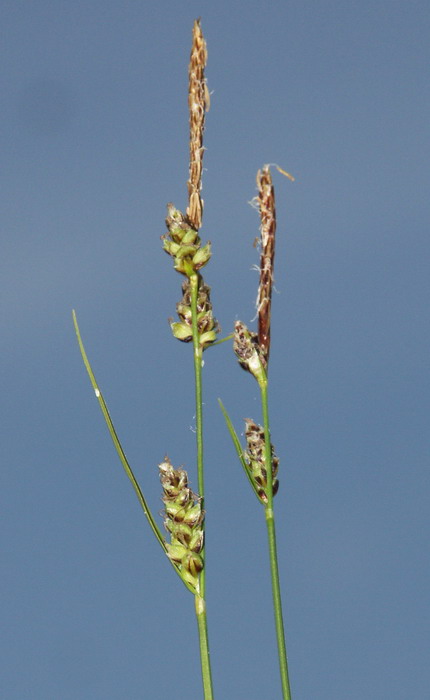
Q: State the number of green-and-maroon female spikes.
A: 5